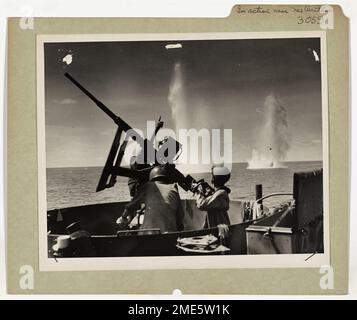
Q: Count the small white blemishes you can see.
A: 3